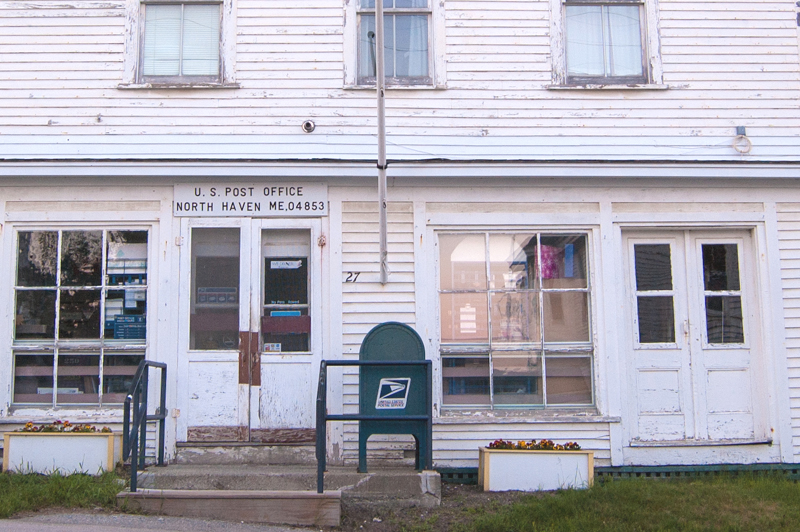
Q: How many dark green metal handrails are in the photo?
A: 2